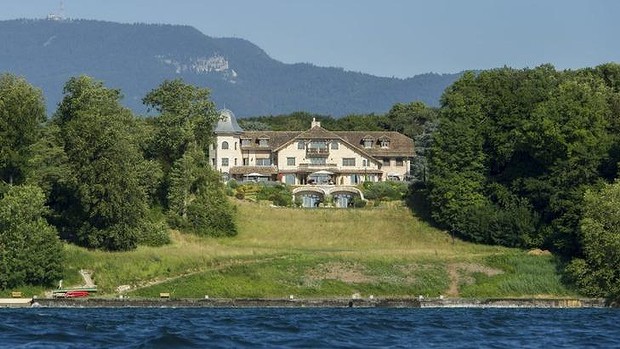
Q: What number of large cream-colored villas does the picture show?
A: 1